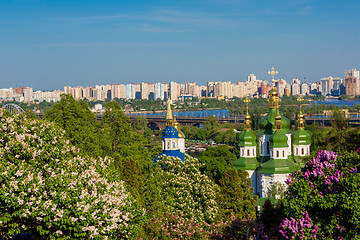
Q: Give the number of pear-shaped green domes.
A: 4